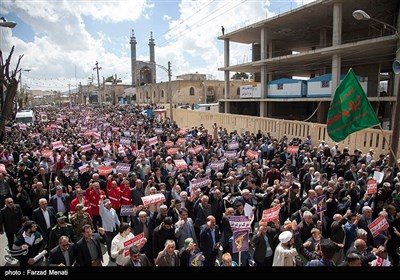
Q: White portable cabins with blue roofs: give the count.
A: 2